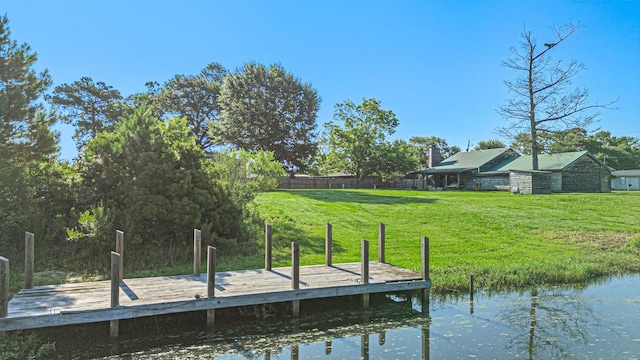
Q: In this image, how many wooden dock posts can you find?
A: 12